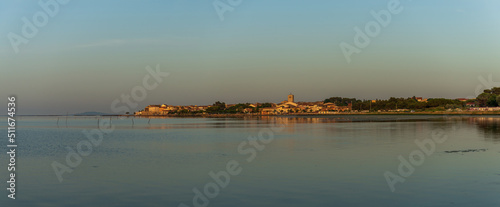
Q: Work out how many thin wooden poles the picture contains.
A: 6